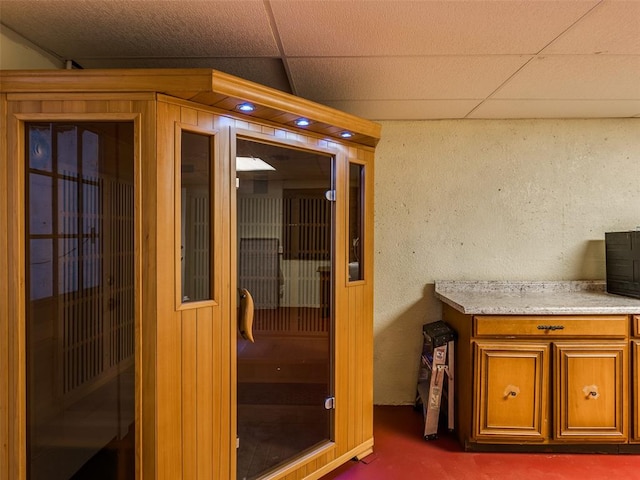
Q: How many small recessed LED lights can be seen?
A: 3